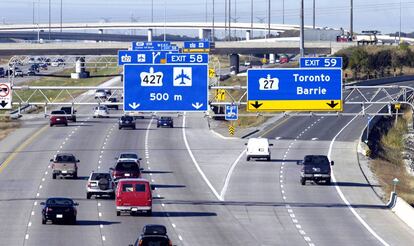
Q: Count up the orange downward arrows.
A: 0